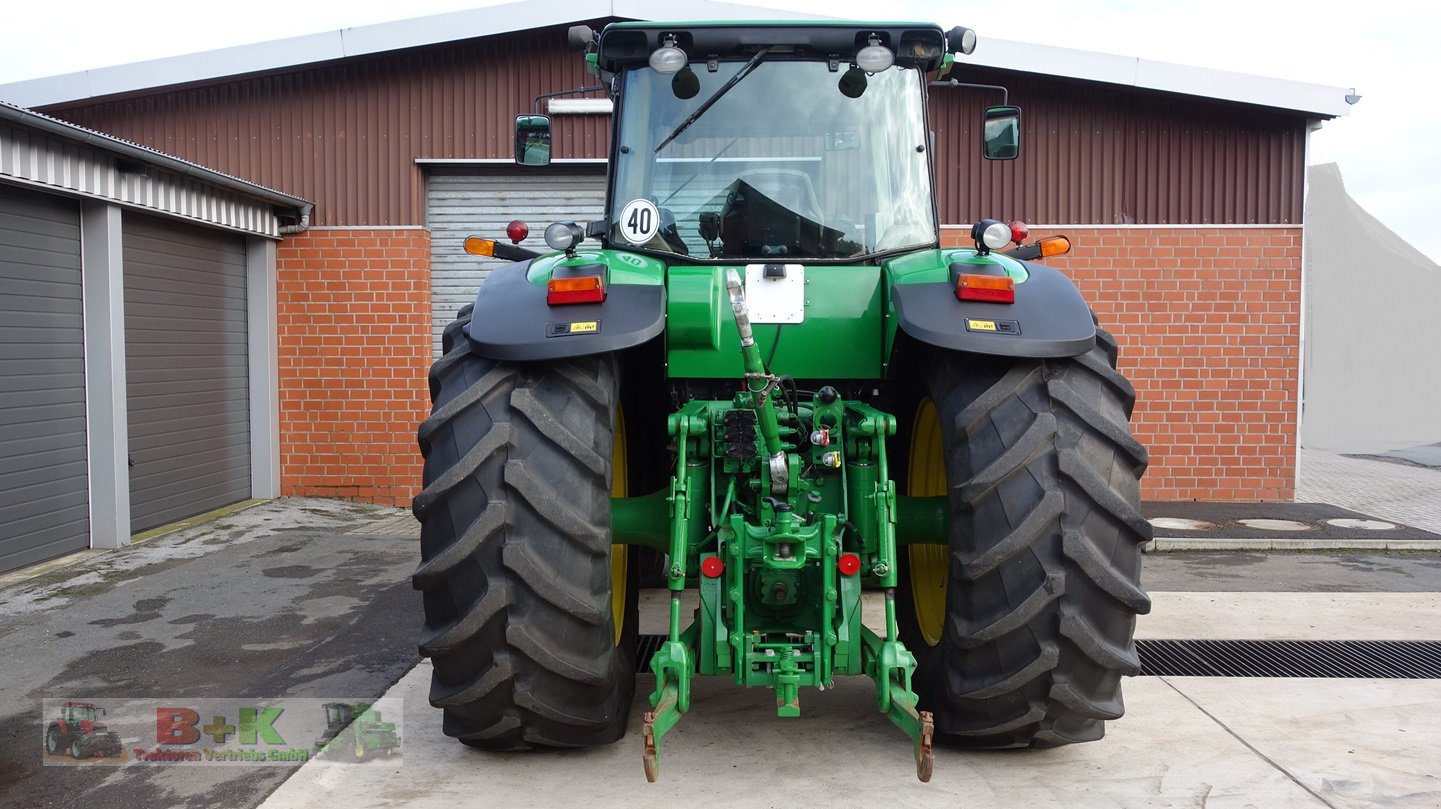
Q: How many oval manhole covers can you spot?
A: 3